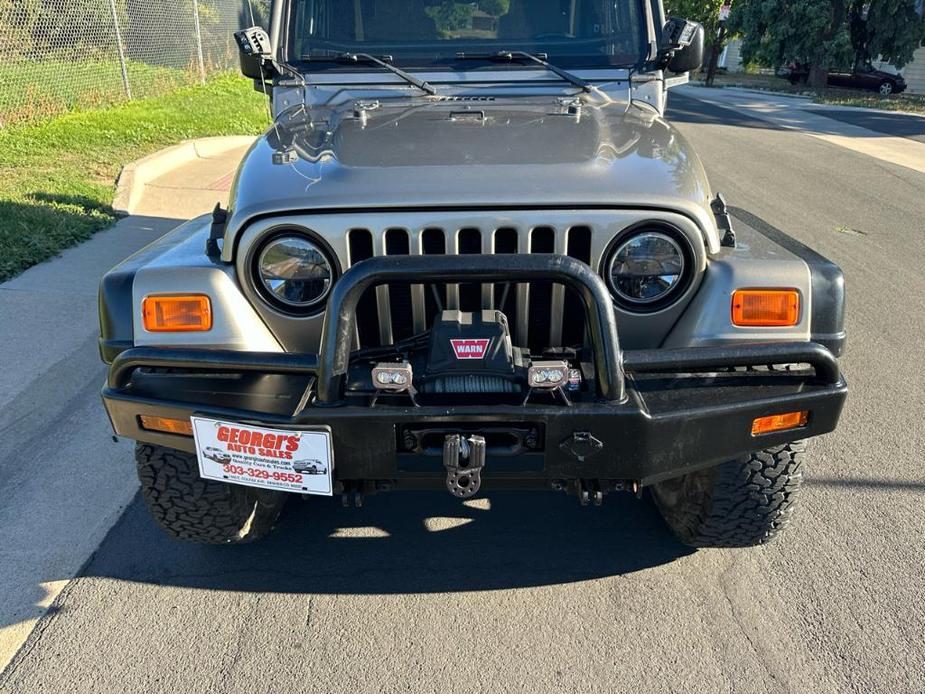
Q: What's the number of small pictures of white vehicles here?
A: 2